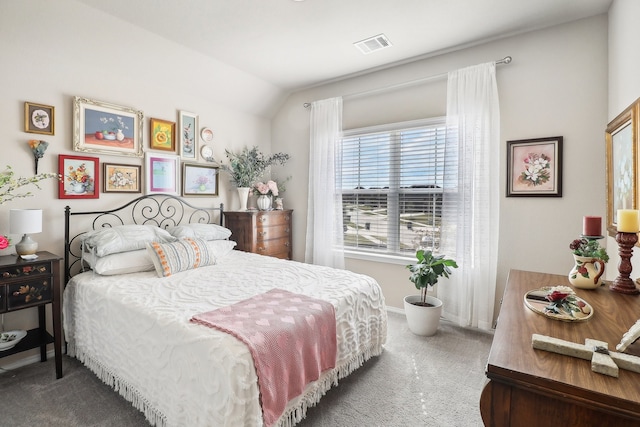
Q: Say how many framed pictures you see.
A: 10